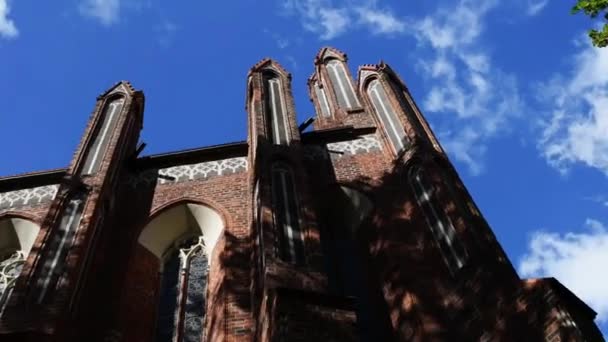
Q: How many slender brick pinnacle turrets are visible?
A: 4